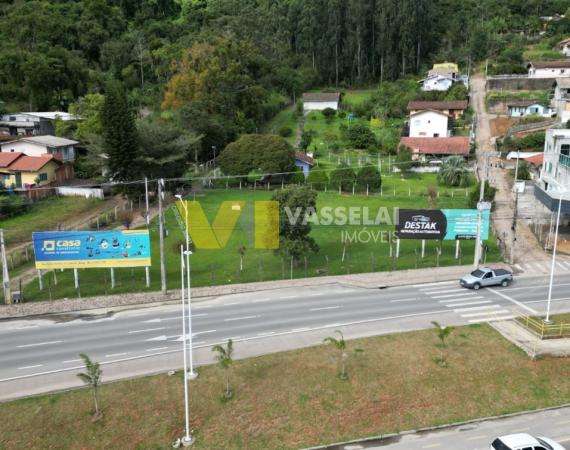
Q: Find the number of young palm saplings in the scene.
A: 4